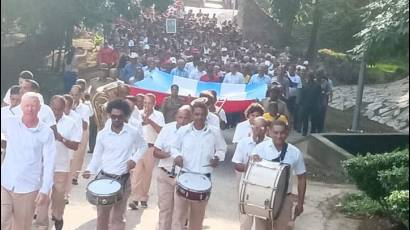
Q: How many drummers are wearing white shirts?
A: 3